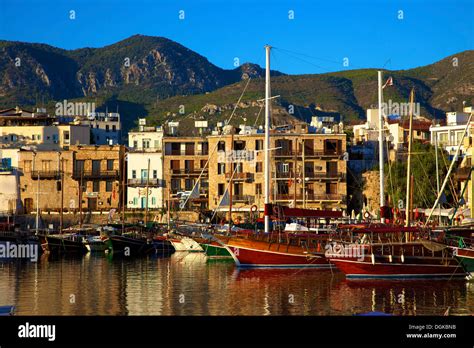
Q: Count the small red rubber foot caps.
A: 0